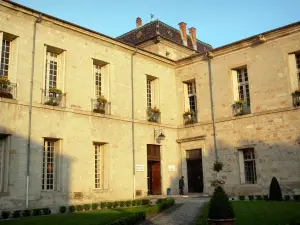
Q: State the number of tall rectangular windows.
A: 11